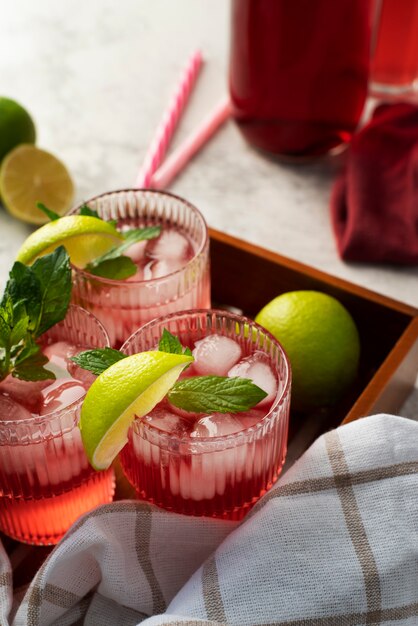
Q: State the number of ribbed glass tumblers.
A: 3